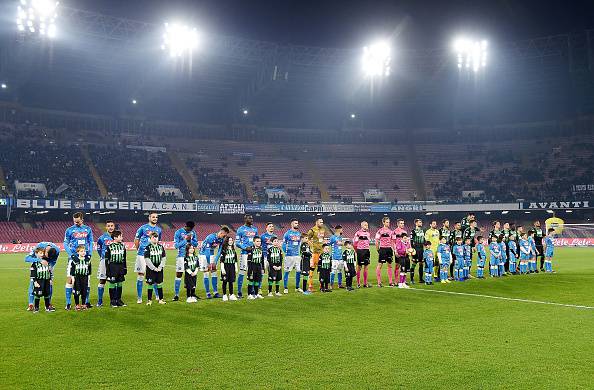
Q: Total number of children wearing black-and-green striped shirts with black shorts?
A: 11